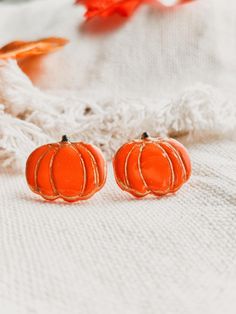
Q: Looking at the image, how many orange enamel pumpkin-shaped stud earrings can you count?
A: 2